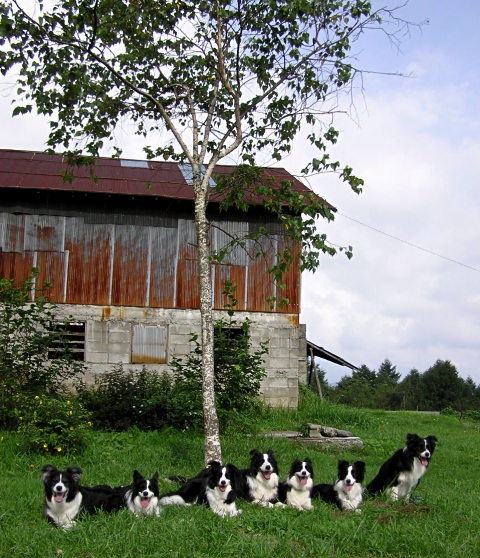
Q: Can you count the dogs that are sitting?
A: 1